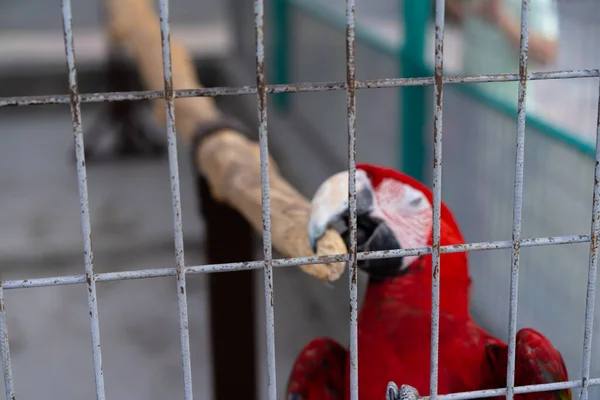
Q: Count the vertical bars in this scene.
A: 8